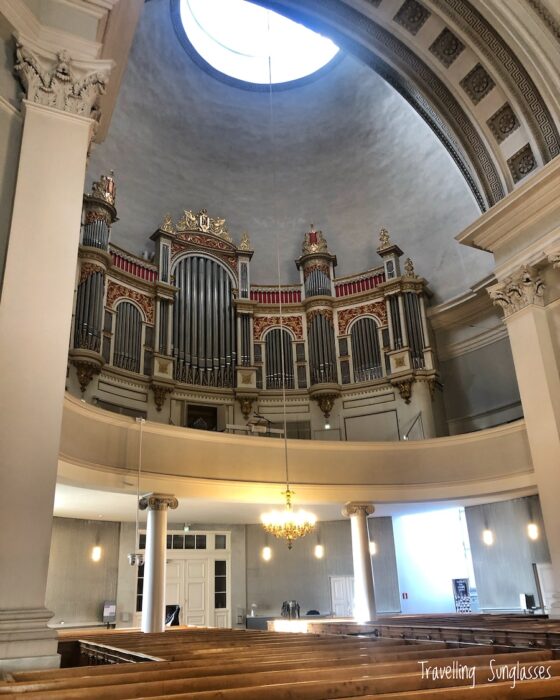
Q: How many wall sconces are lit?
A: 6